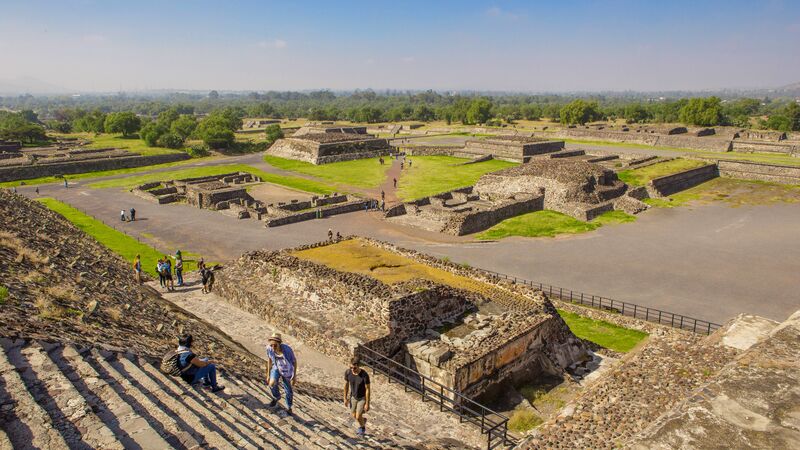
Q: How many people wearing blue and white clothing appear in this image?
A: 1